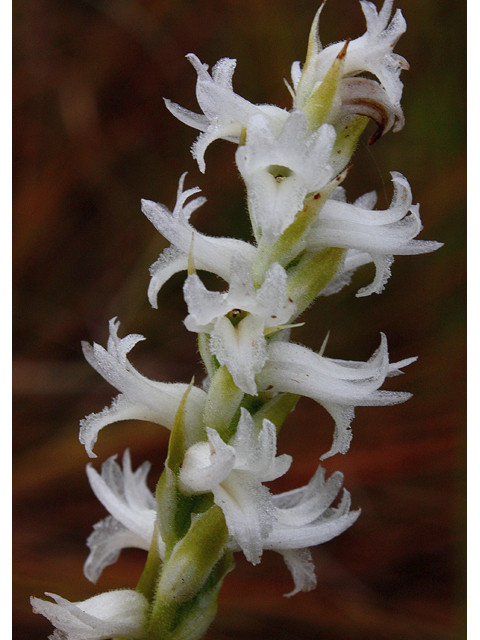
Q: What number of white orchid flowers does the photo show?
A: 12